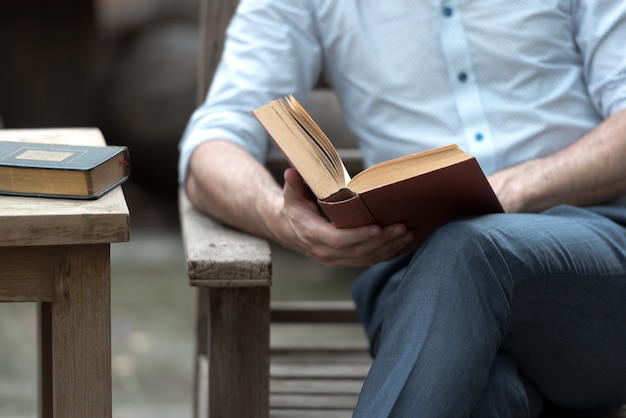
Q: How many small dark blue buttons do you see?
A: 3